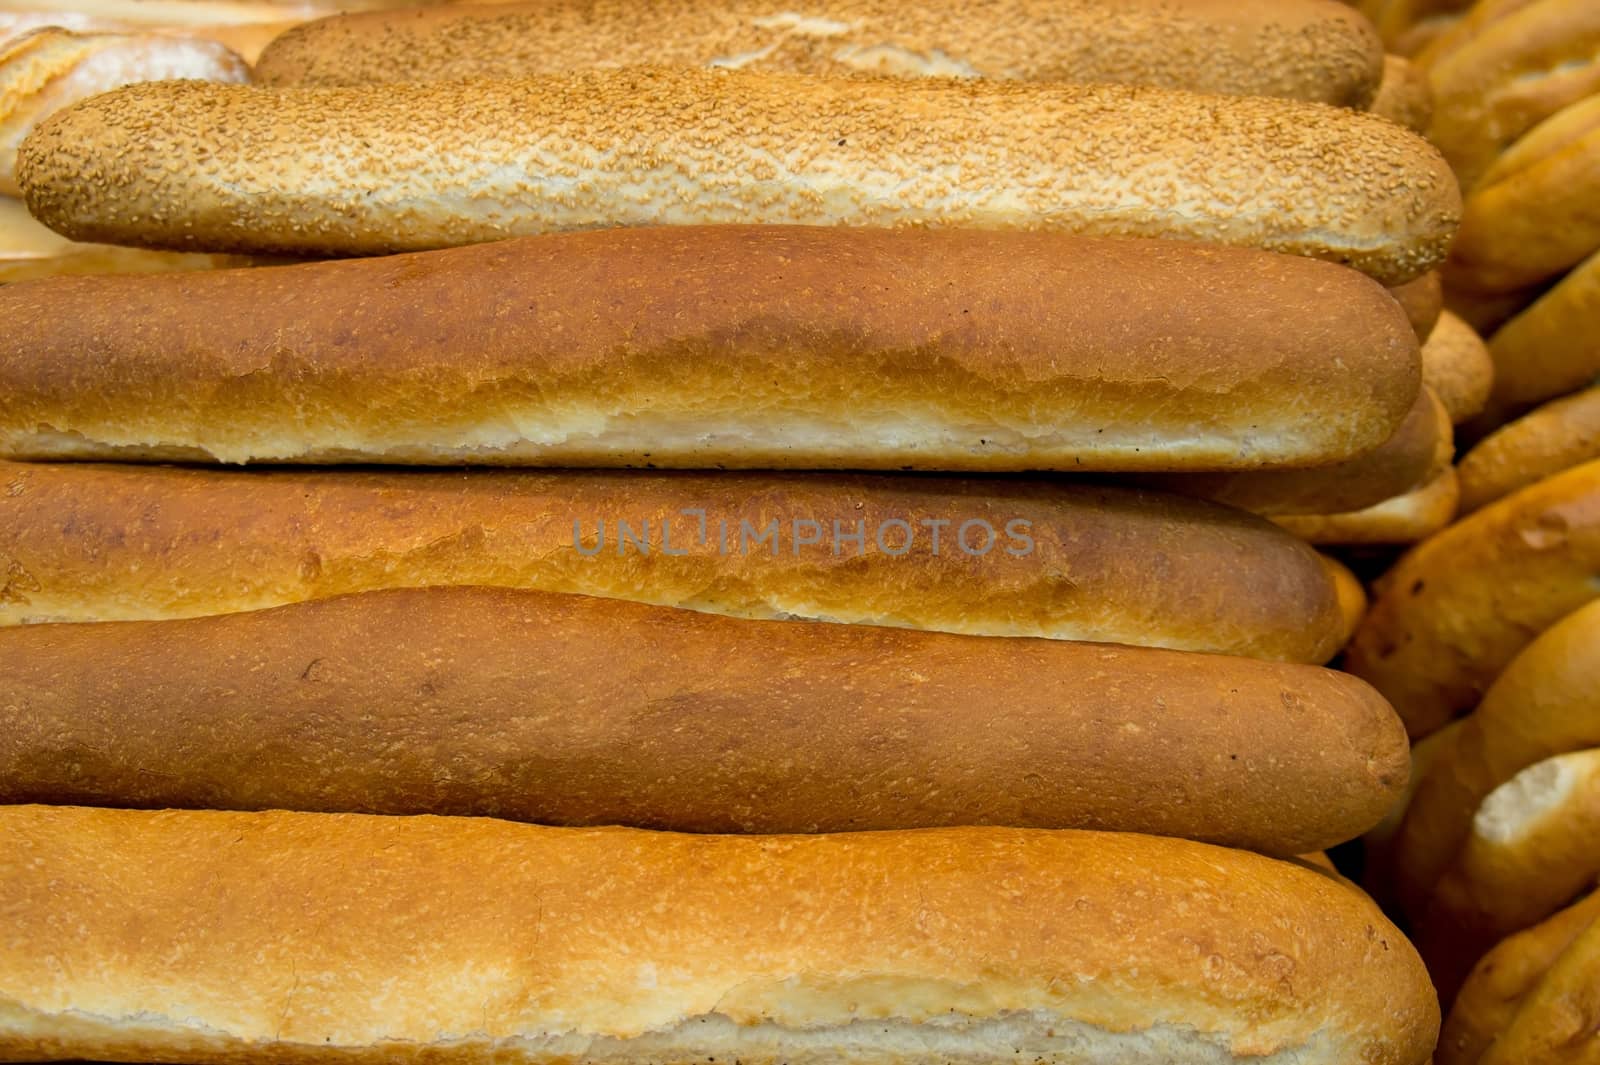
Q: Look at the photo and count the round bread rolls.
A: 0